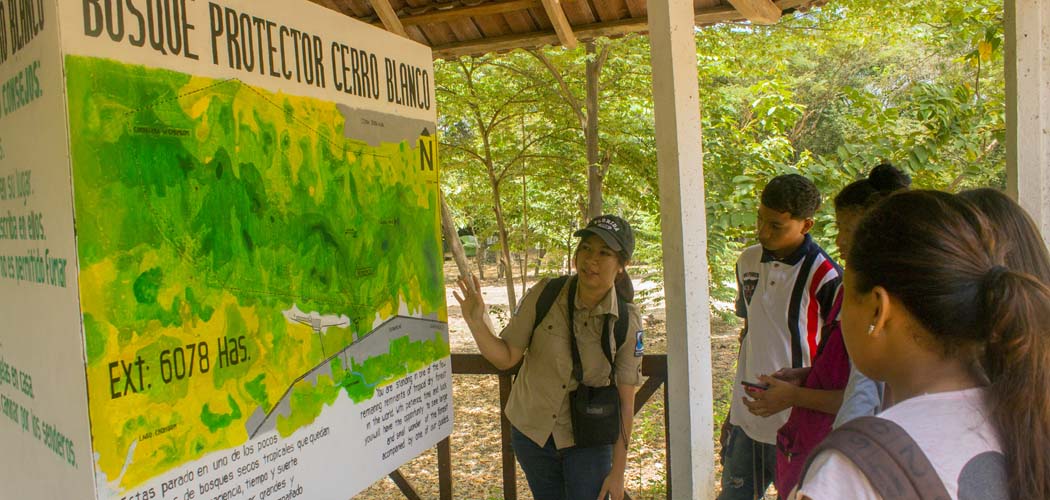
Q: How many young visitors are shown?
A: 4